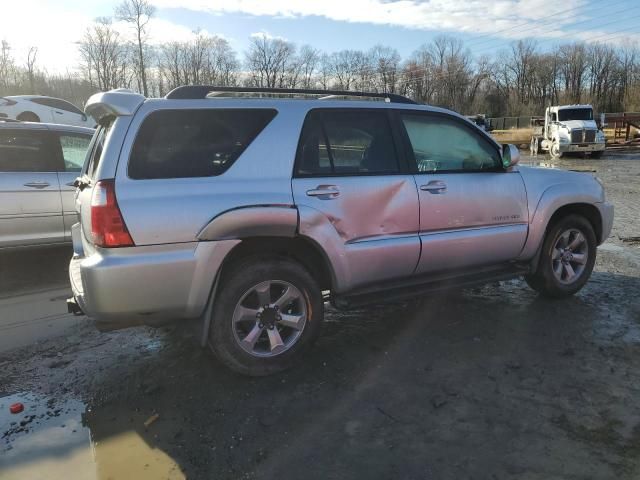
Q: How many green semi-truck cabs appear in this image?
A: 0